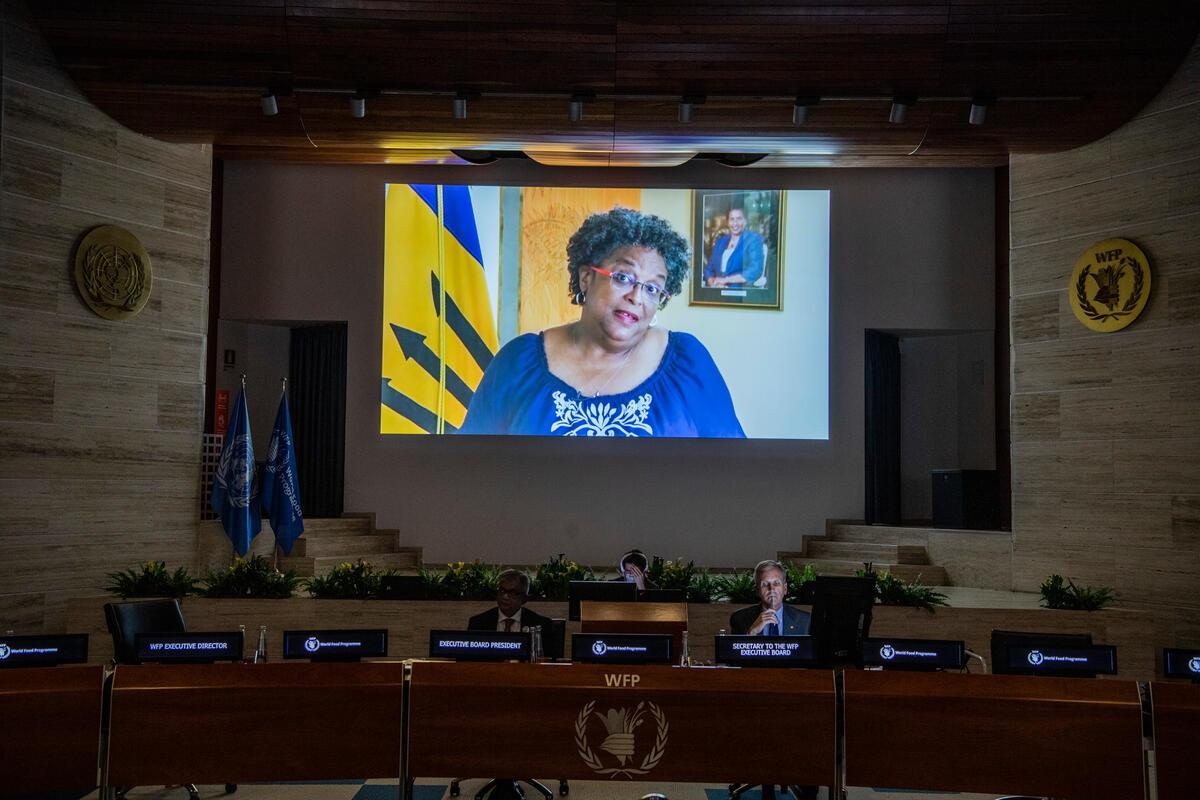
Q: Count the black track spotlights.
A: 8